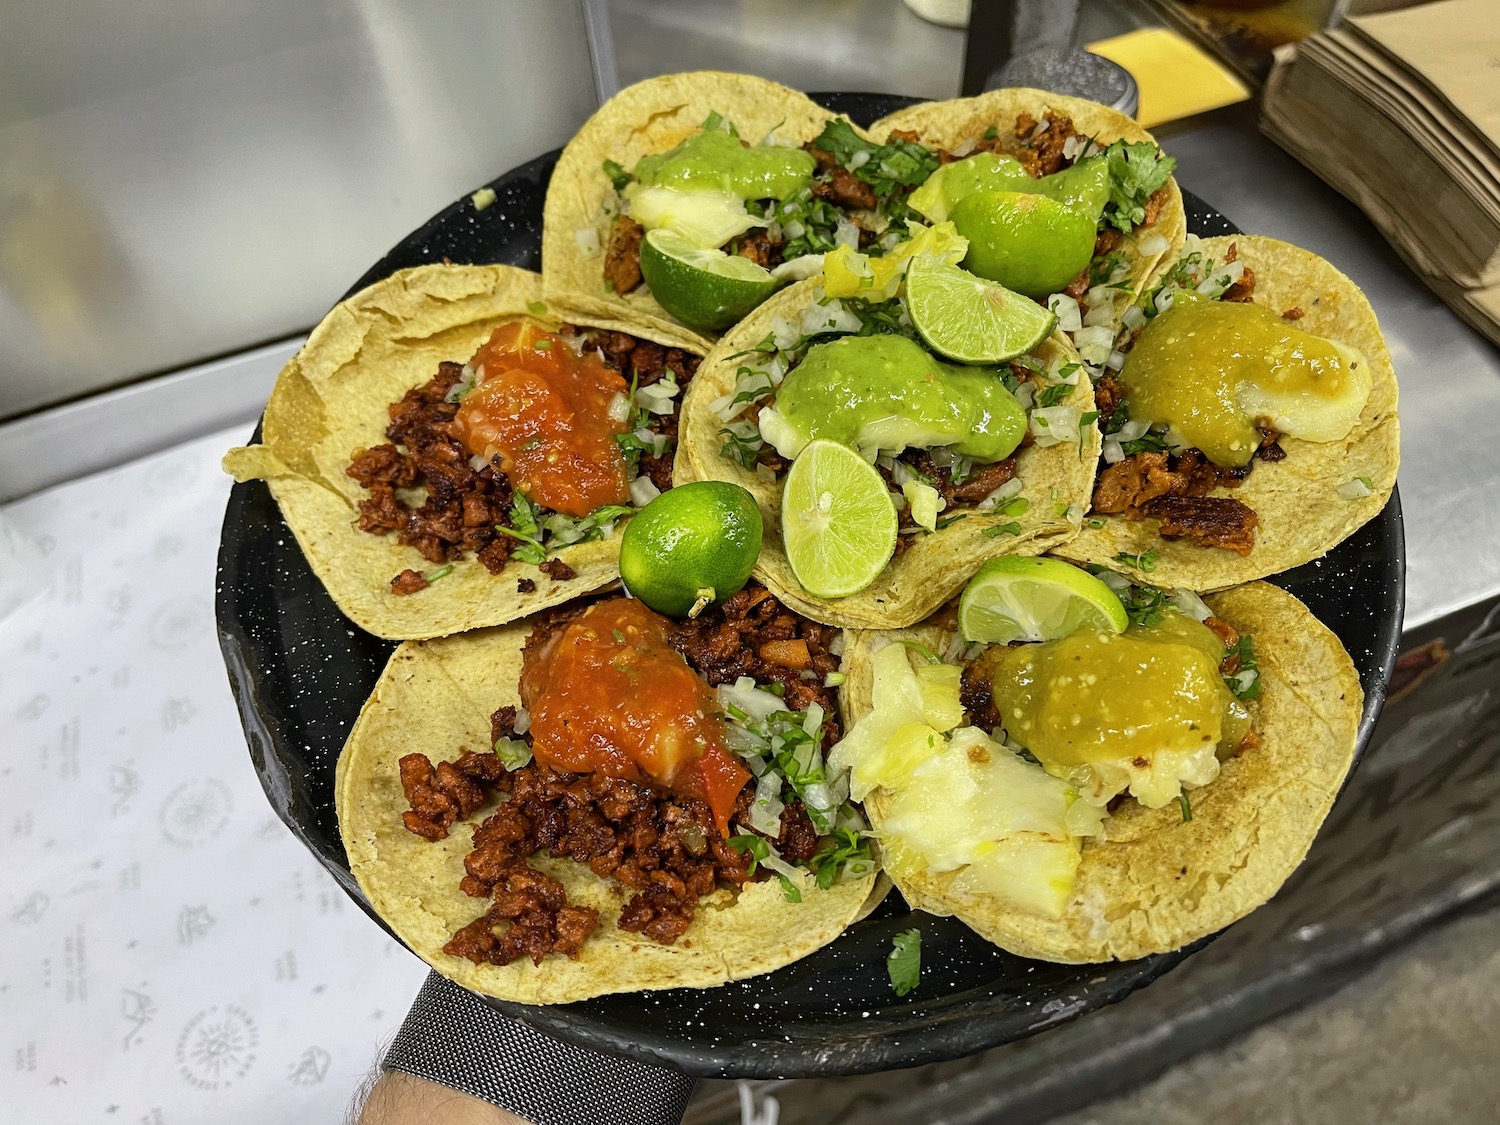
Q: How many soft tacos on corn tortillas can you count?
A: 7